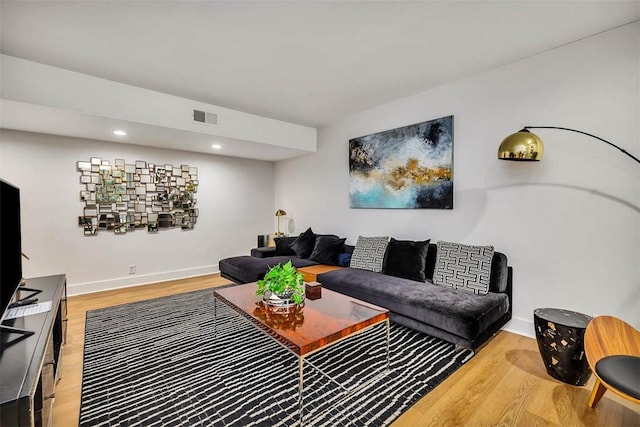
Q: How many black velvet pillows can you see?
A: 4